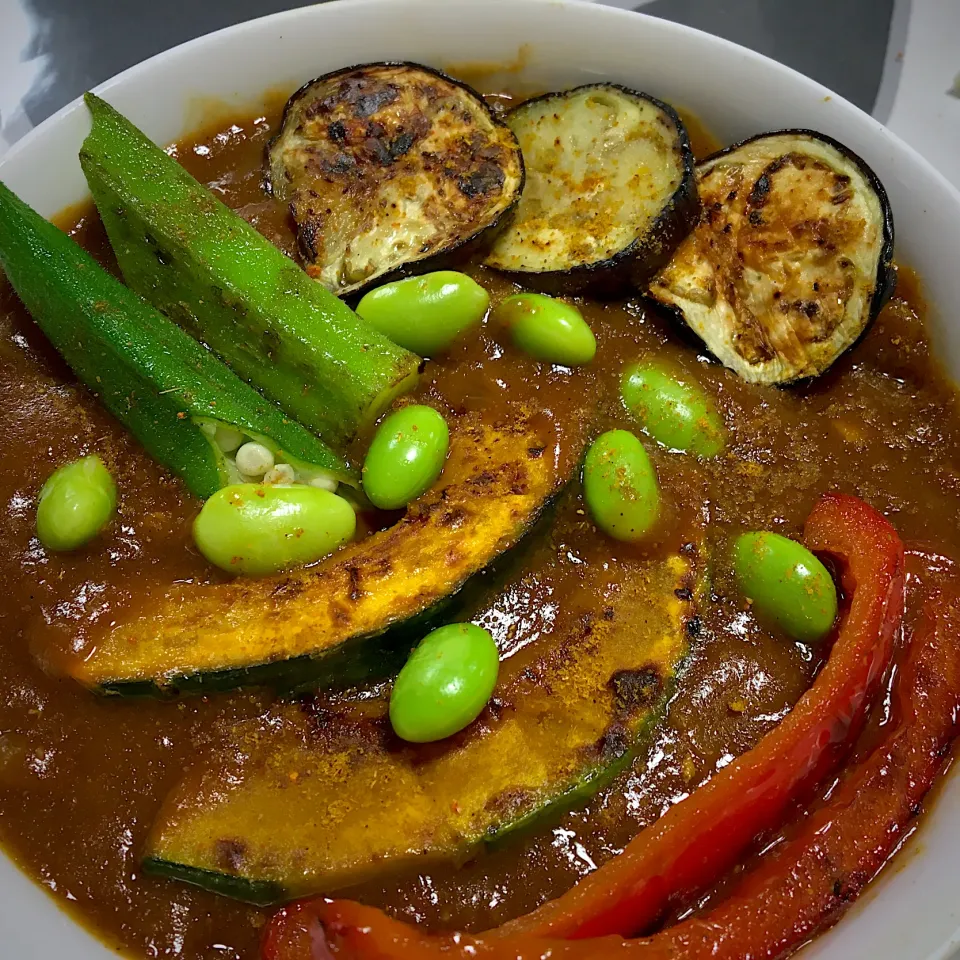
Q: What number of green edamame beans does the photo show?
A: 9